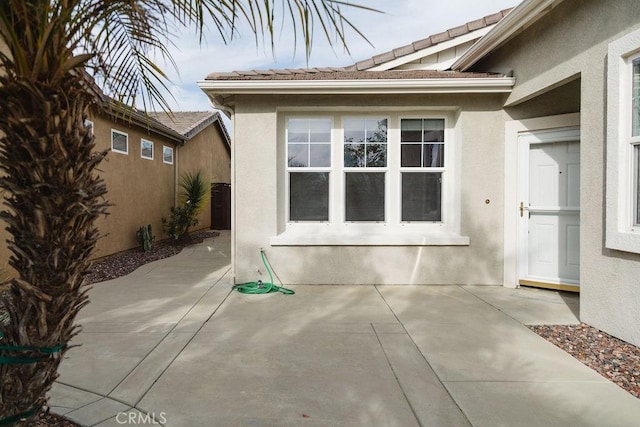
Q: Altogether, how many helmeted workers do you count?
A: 0